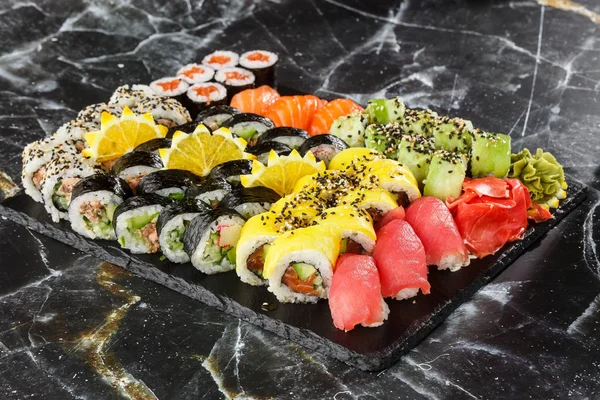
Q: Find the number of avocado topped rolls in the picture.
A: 8